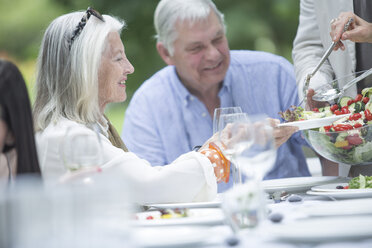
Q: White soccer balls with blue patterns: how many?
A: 0